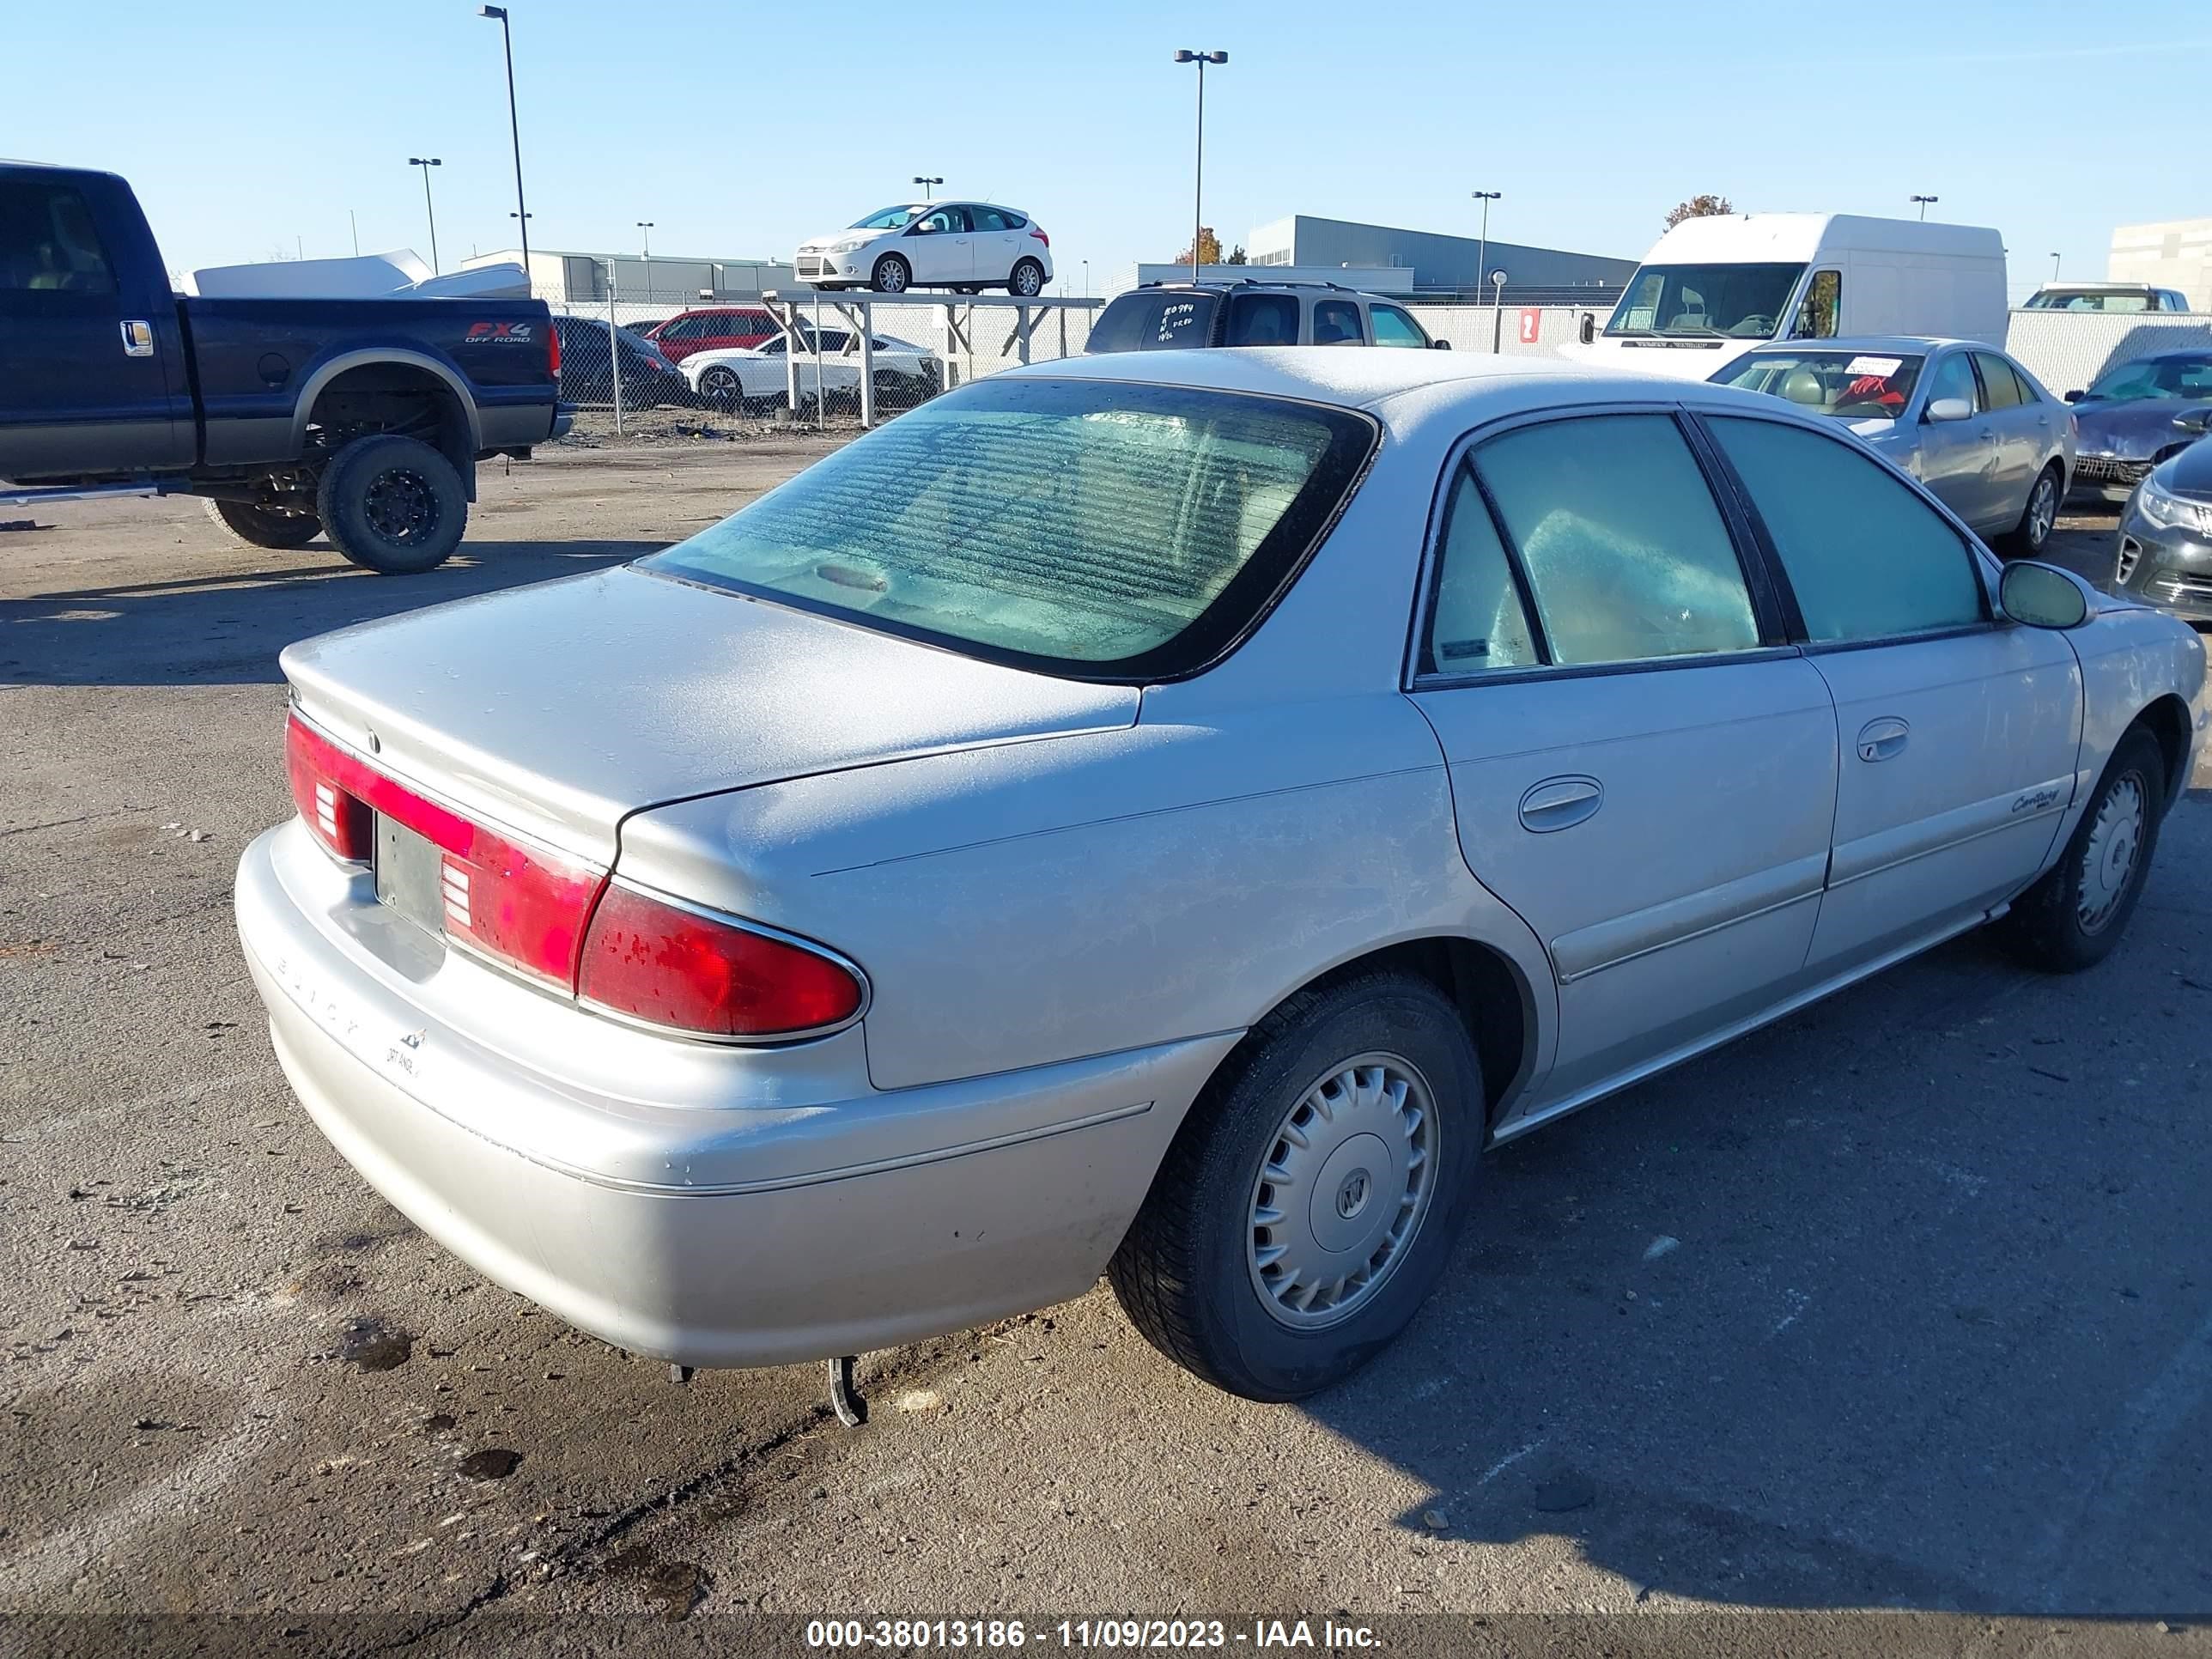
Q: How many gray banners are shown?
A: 1